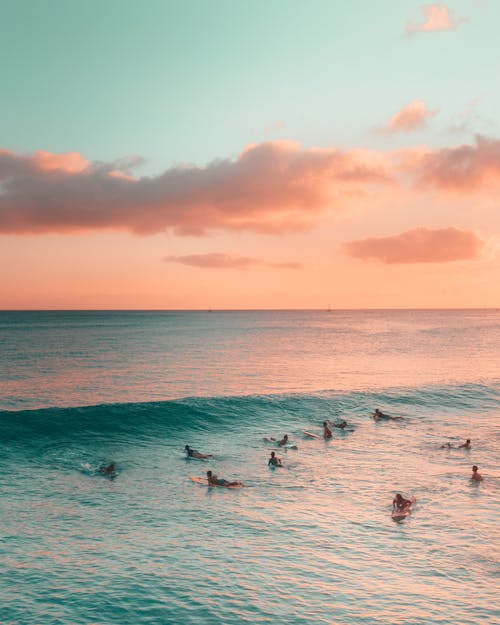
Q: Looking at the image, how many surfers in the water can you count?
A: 11